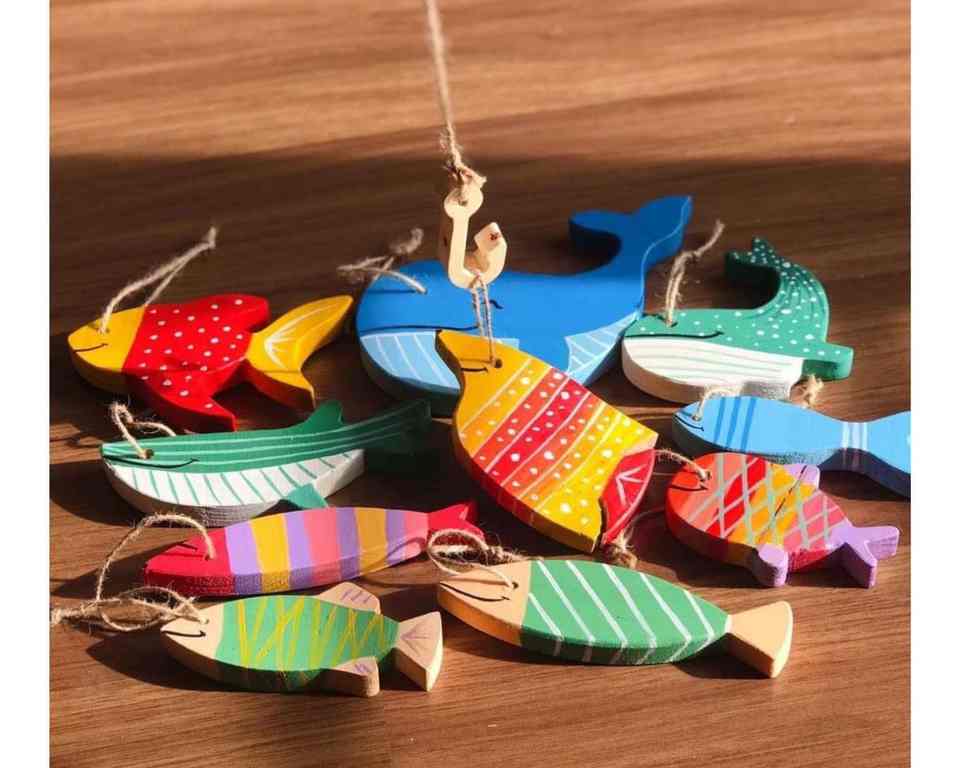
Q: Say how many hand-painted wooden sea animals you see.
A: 10